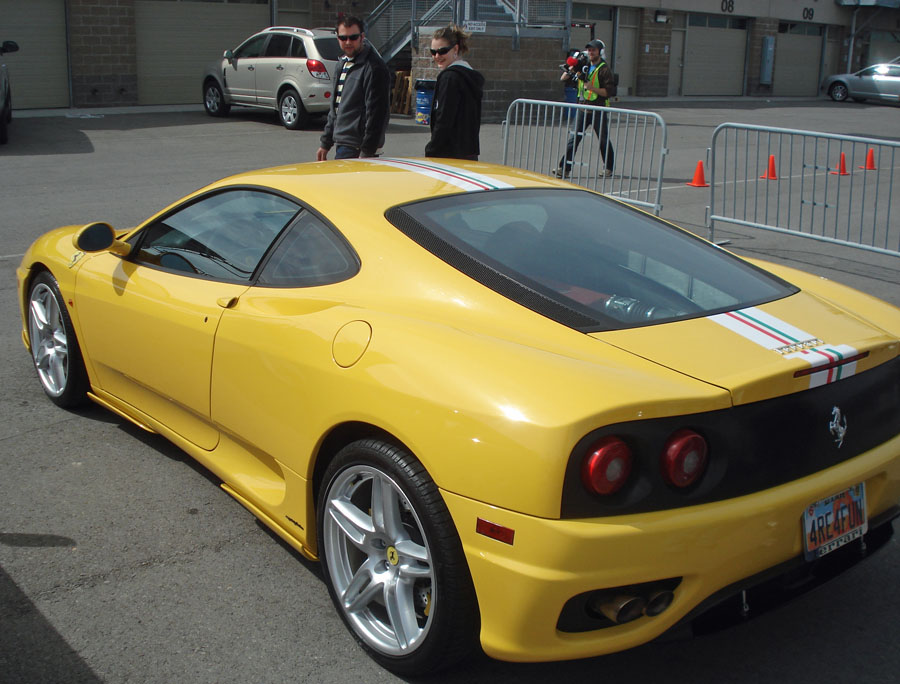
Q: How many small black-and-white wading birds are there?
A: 0